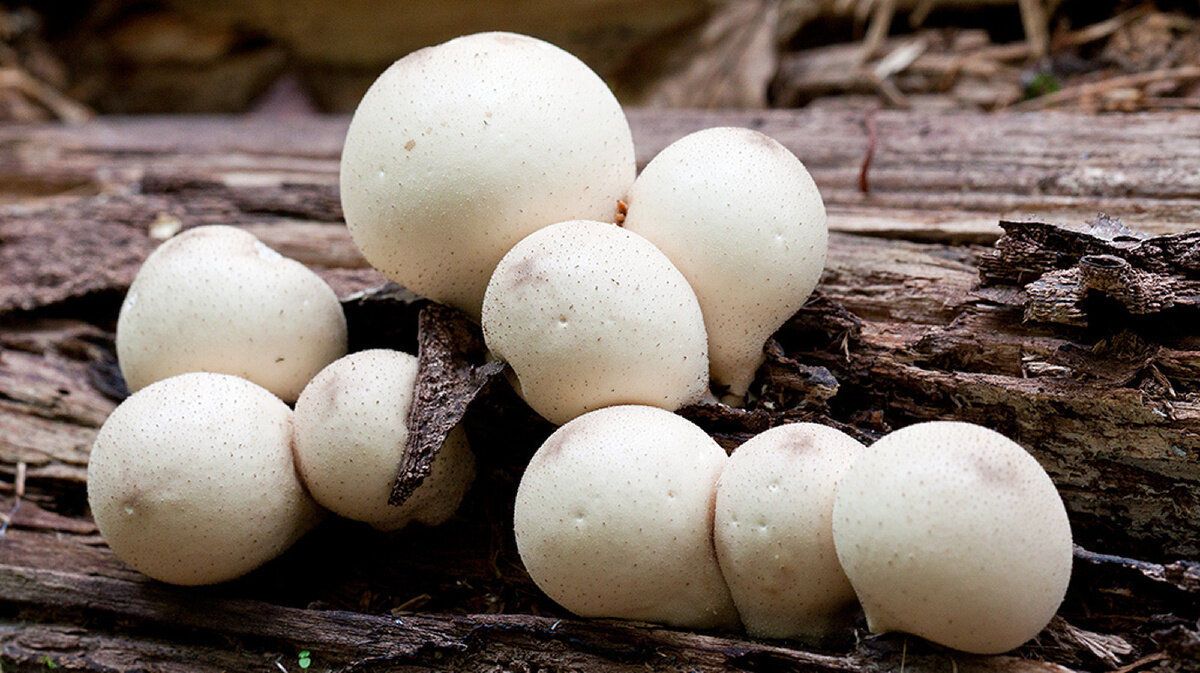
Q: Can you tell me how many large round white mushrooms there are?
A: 9